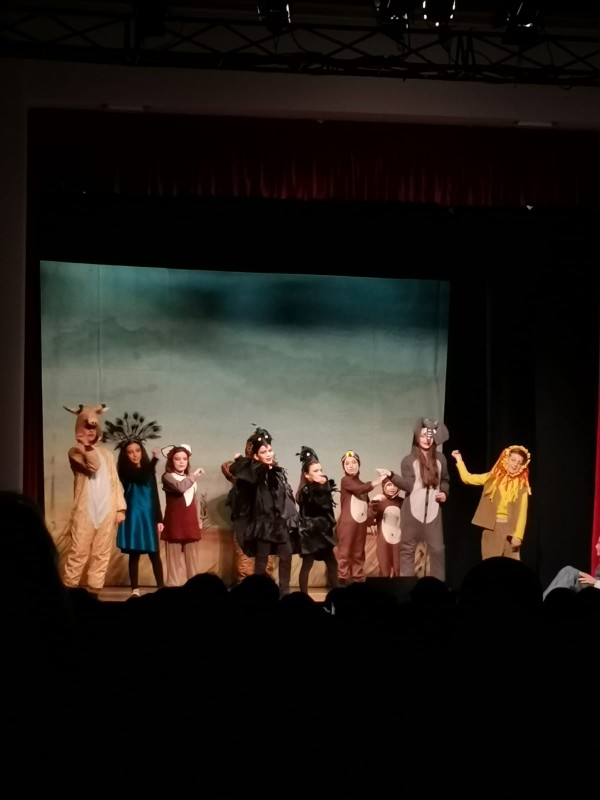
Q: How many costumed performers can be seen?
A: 10